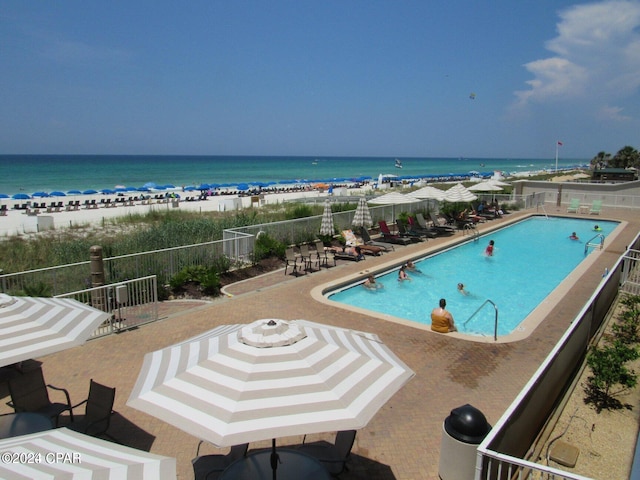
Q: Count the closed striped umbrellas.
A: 2